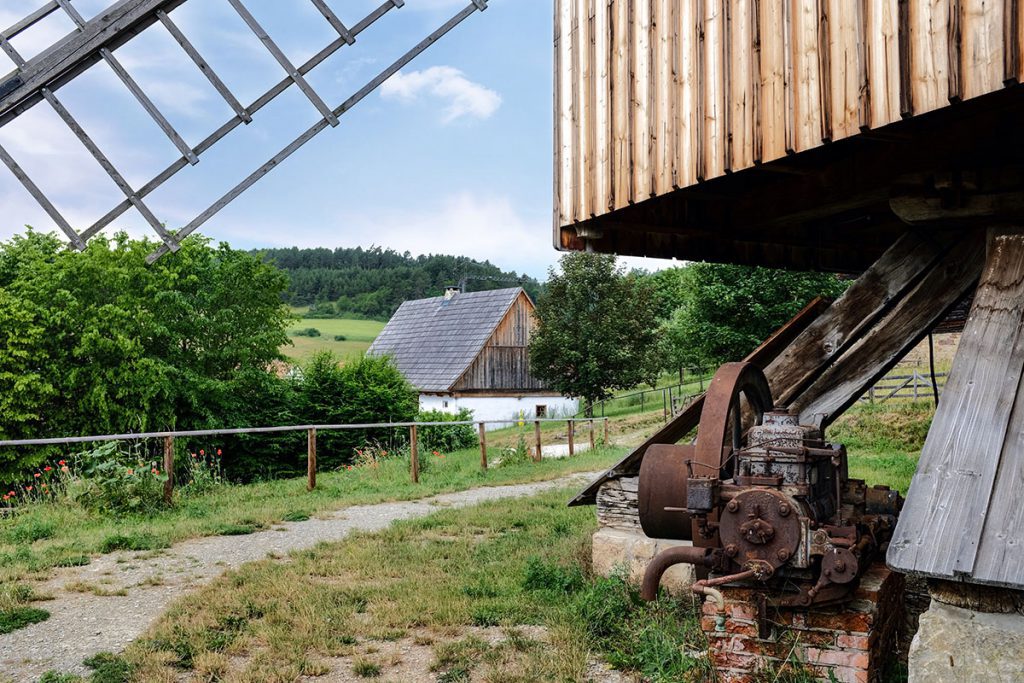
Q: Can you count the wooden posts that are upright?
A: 8